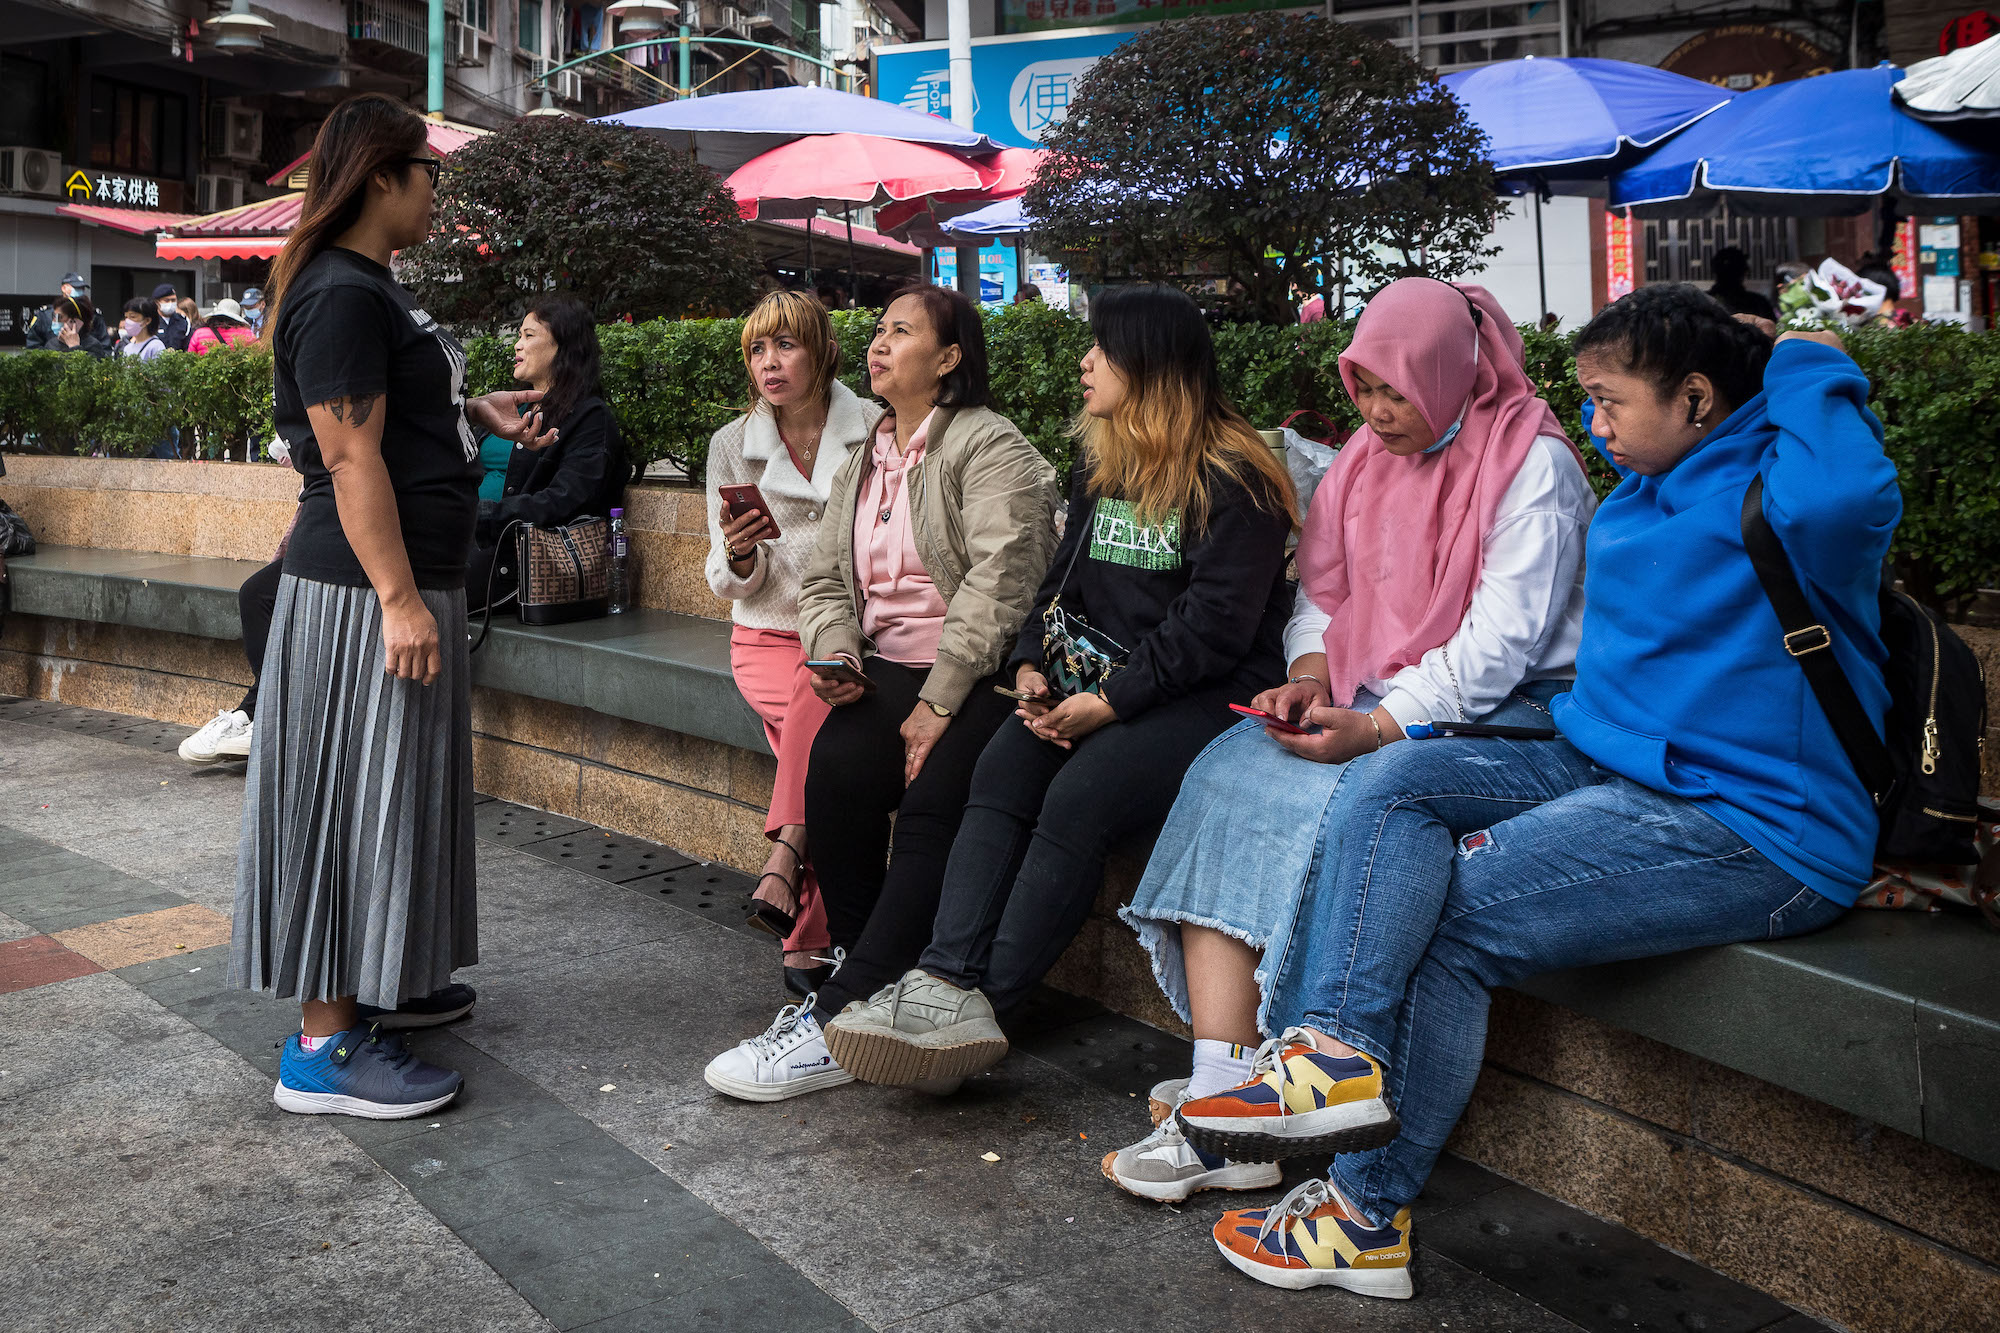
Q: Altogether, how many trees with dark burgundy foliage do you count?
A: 2